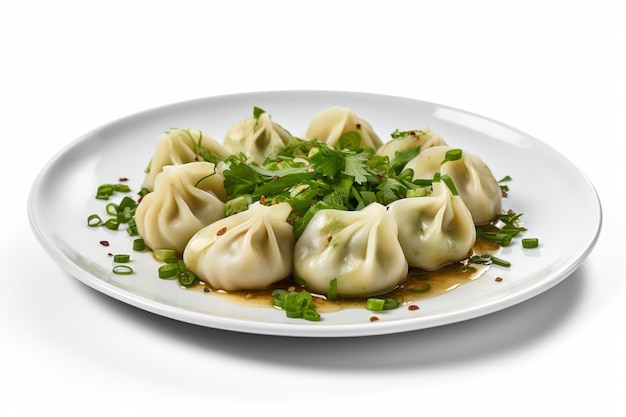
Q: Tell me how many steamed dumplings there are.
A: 9